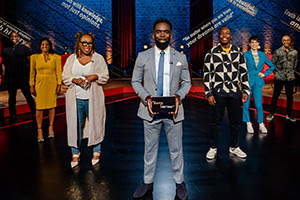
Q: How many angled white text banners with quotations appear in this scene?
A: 5